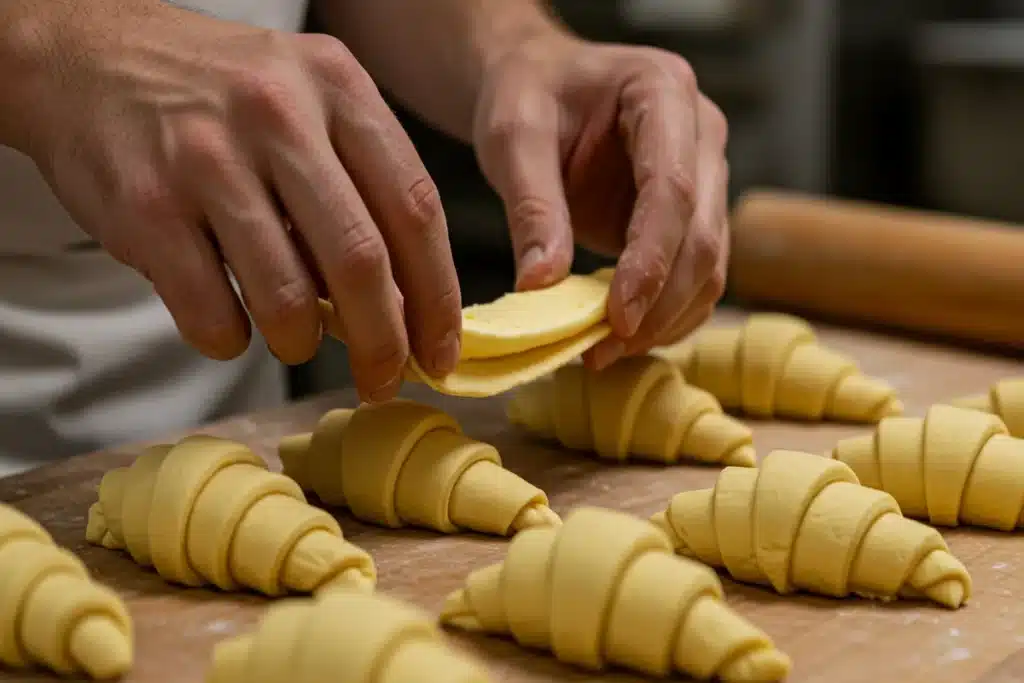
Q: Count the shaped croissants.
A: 10